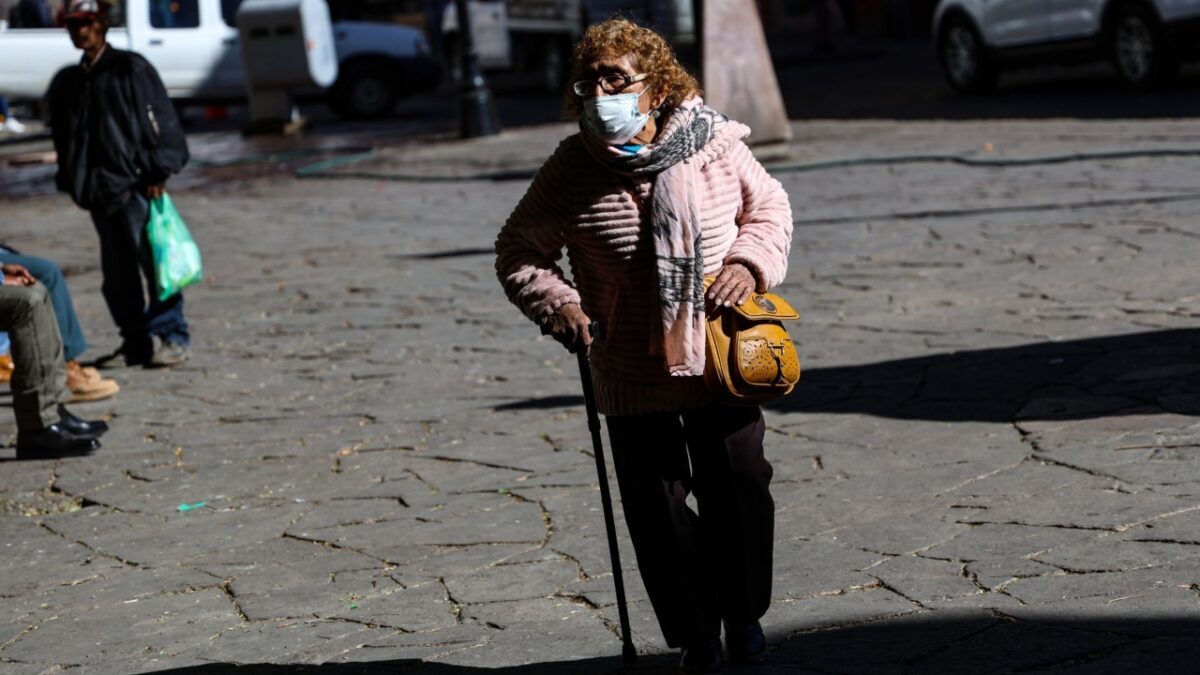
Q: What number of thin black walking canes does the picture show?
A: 1